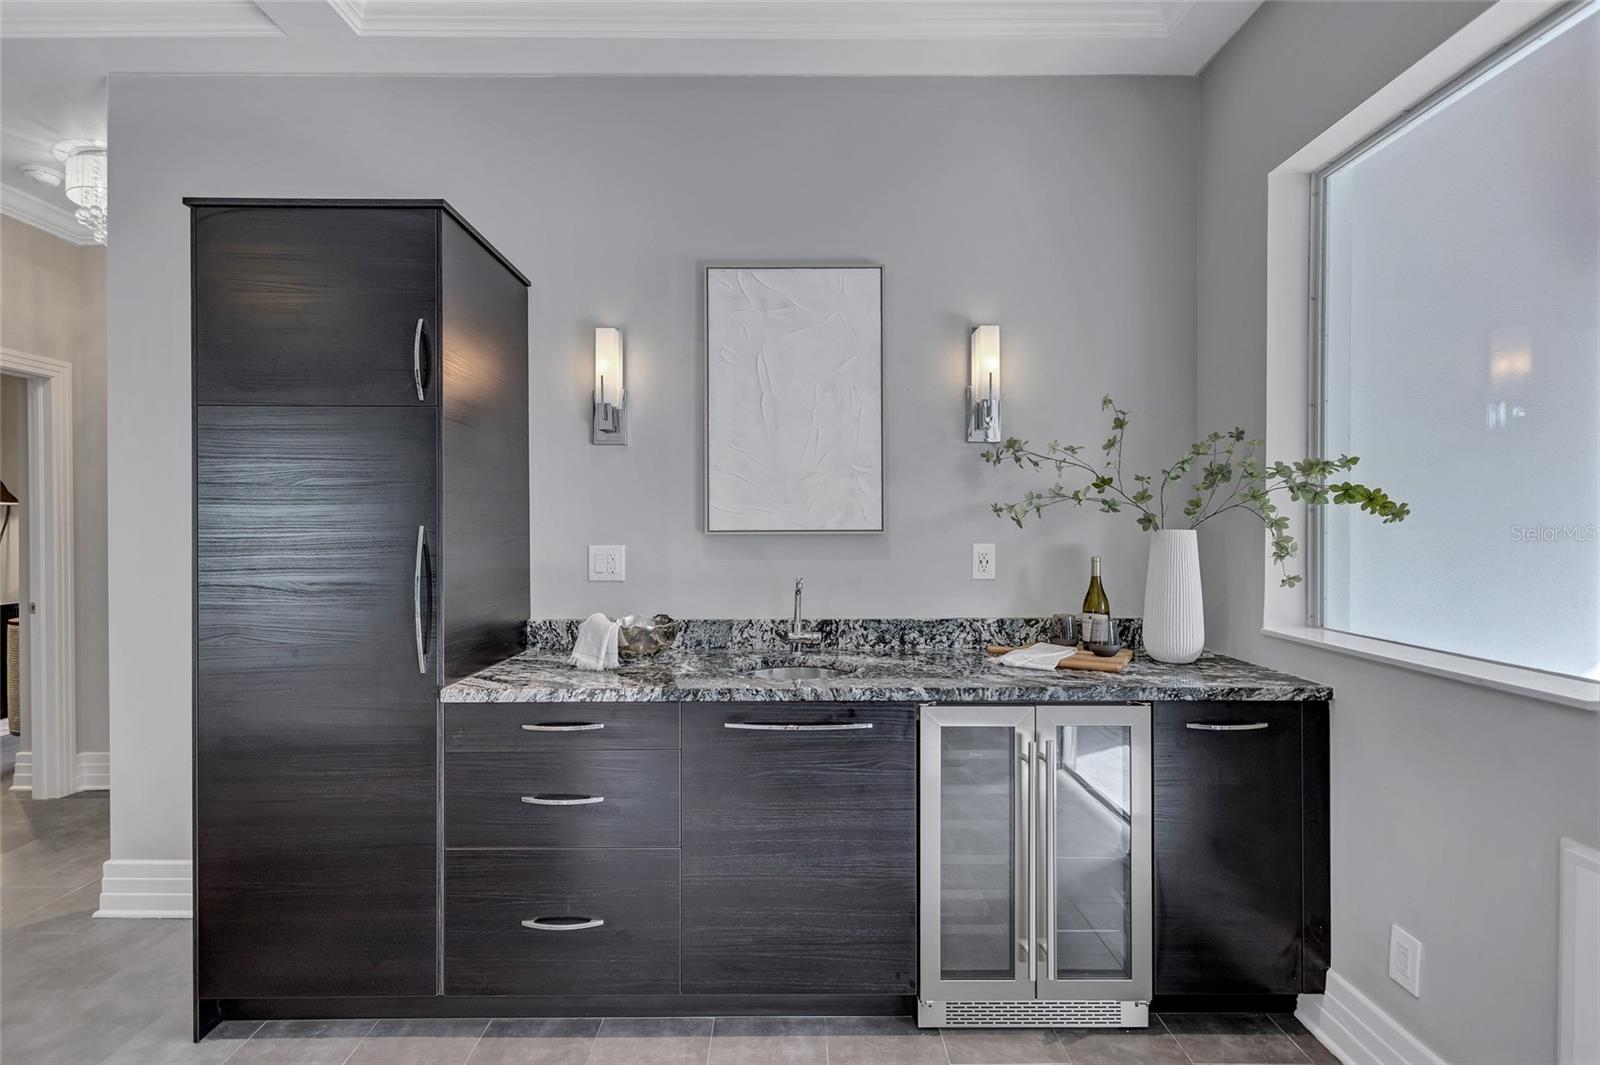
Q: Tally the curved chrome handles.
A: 7